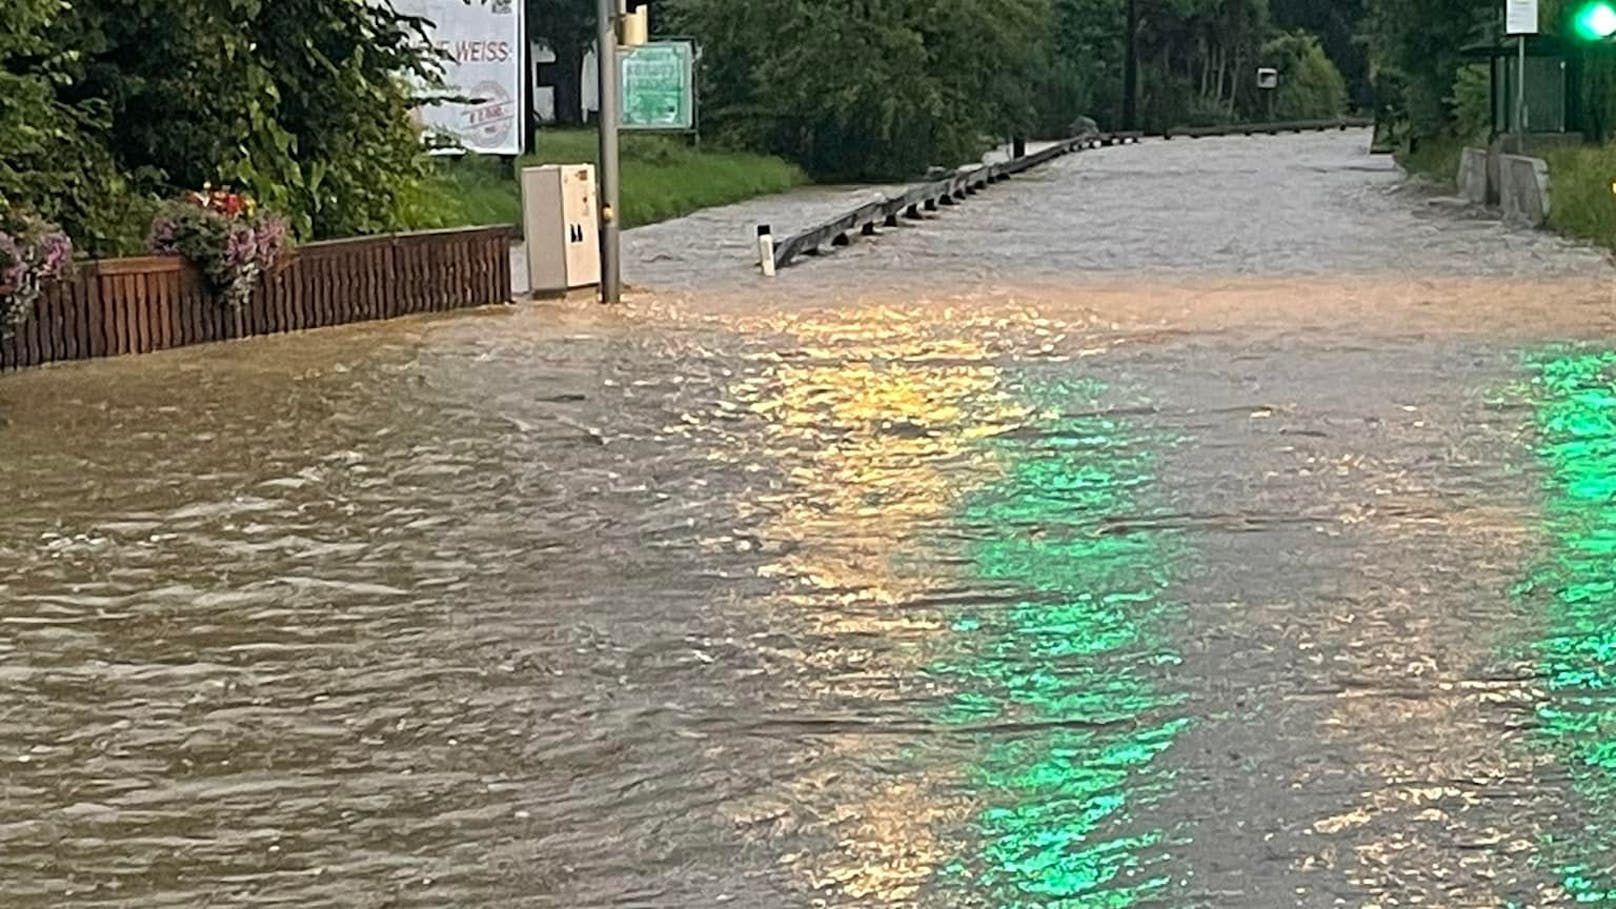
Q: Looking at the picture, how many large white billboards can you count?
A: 1